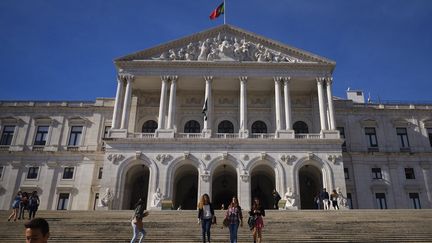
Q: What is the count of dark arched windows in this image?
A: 5